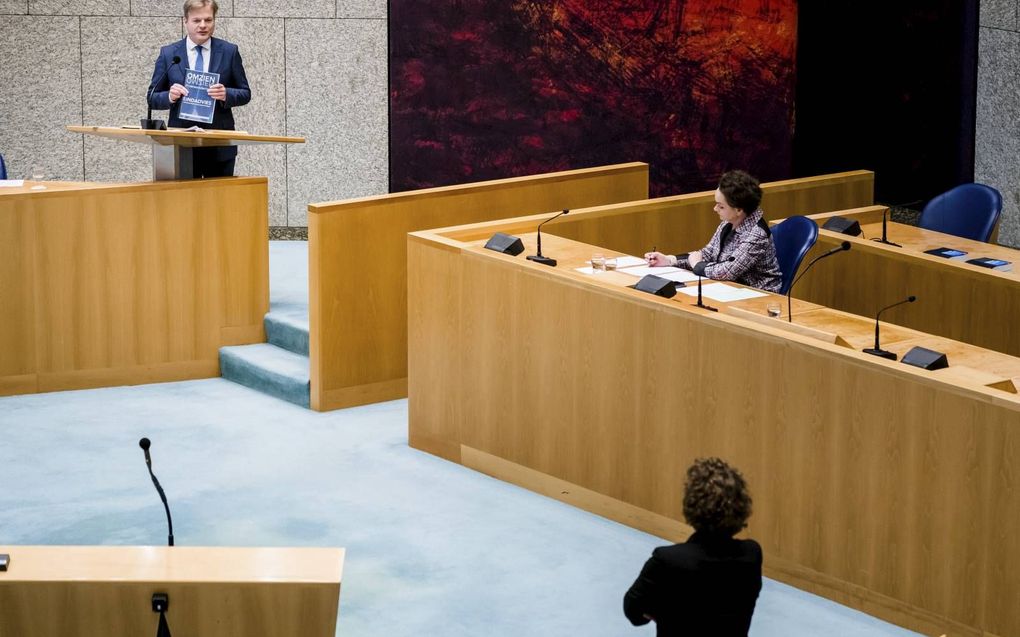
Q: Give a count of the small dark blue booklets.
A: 2